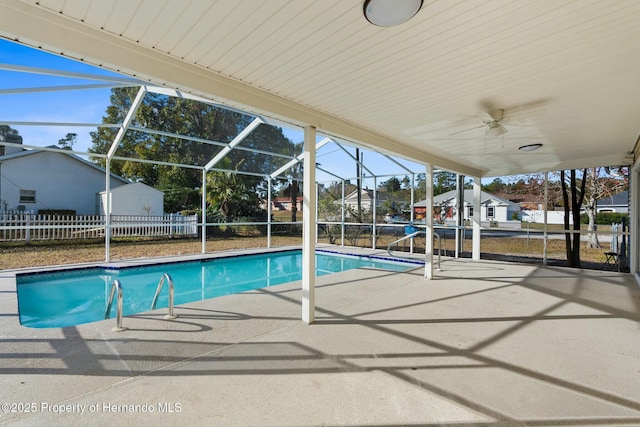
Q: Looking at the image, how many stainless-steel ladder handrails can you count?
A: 2